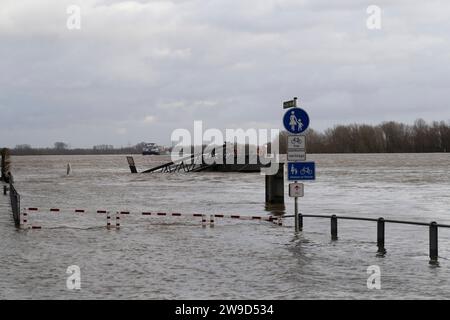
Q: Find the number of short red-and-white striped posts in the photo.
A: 6